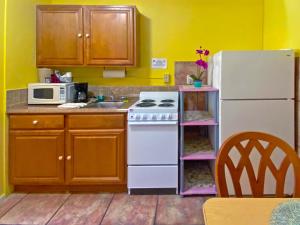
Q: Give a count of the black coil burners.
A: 4